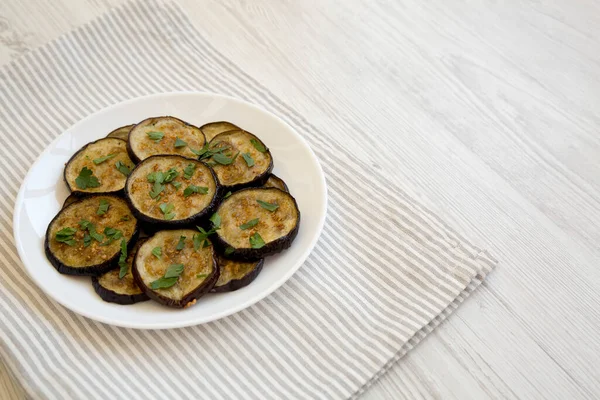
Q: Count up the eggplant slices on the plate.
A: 13